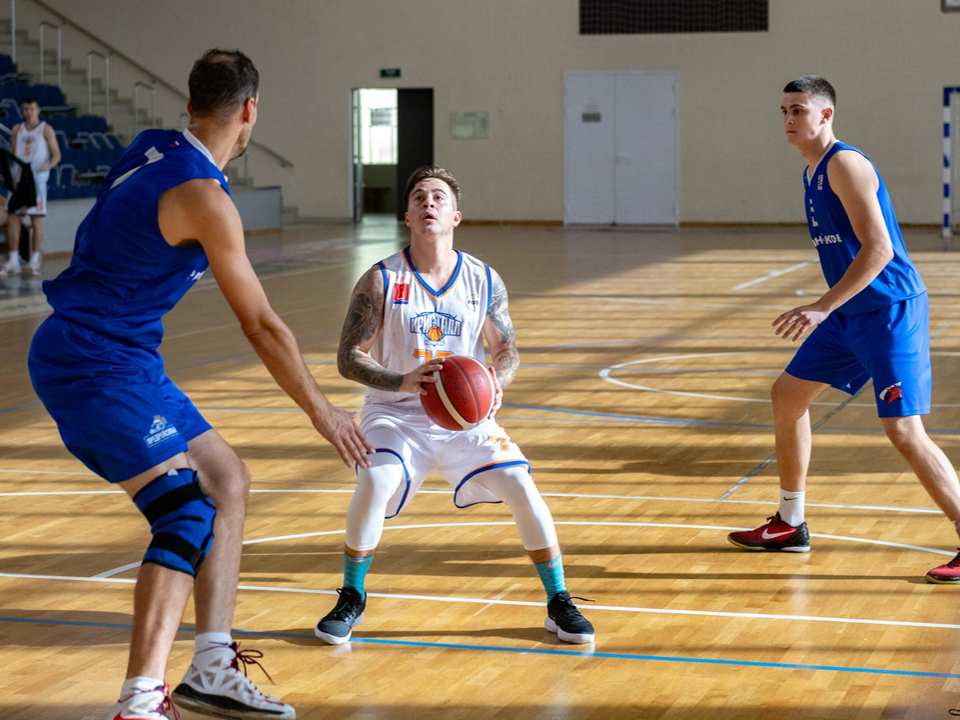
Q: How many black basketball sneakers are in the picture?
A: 2